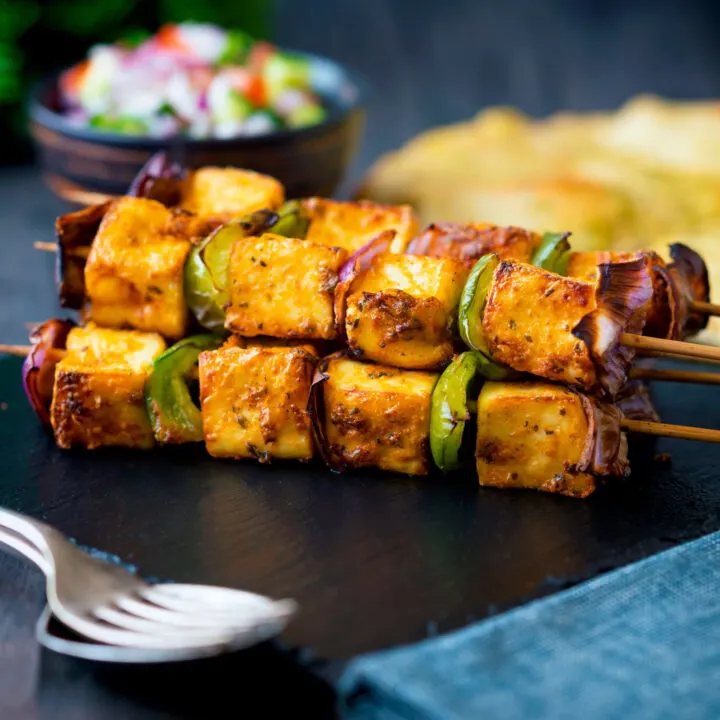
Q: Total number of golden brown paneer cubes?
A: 12